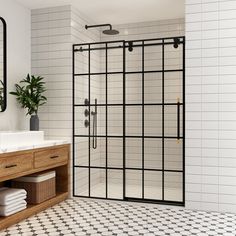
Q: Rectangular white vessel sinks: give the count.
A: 1